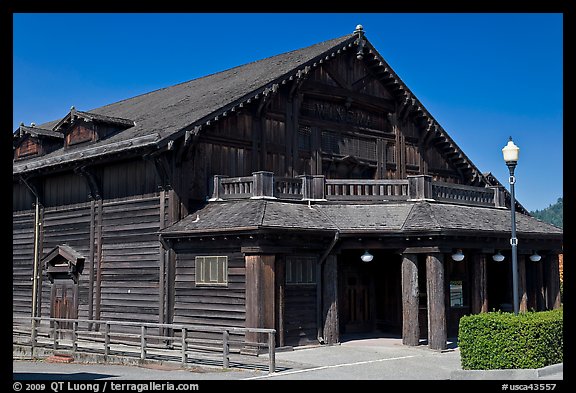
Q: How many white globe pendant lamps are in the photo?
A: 4